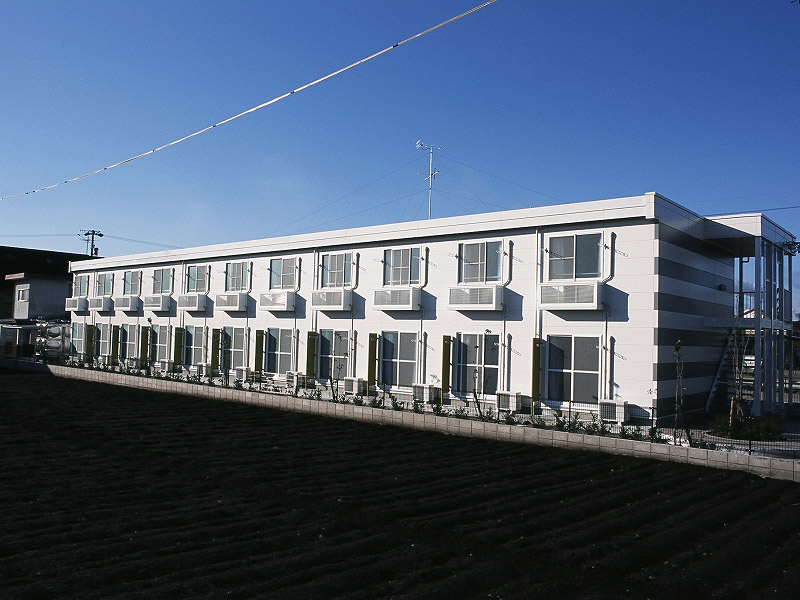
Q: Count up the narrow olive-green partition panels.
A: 10